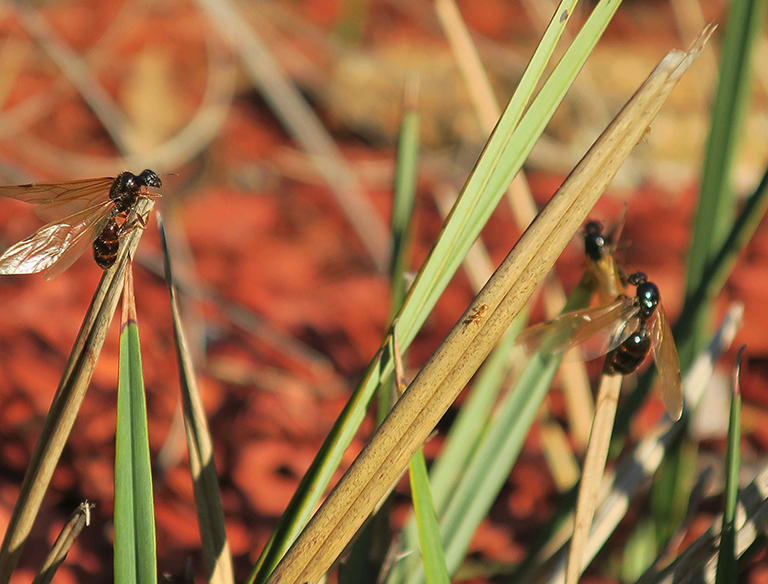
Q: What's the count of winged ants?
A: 3